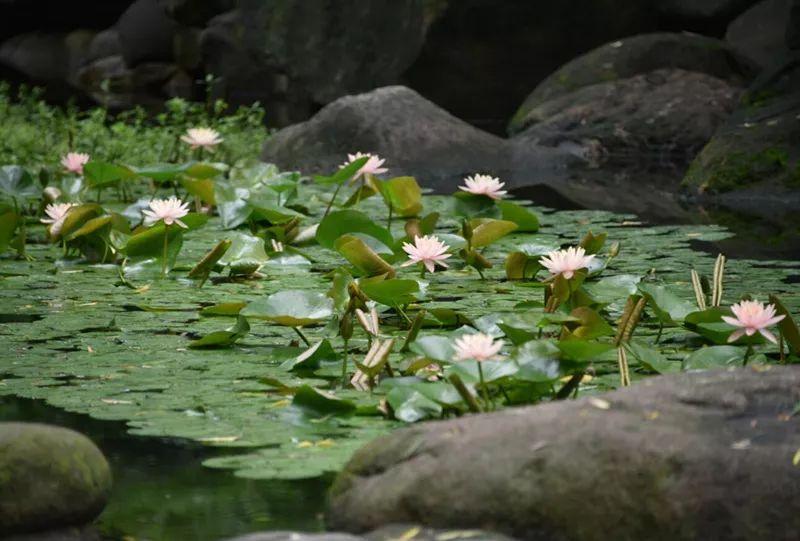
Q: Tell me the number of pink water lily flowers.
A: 10